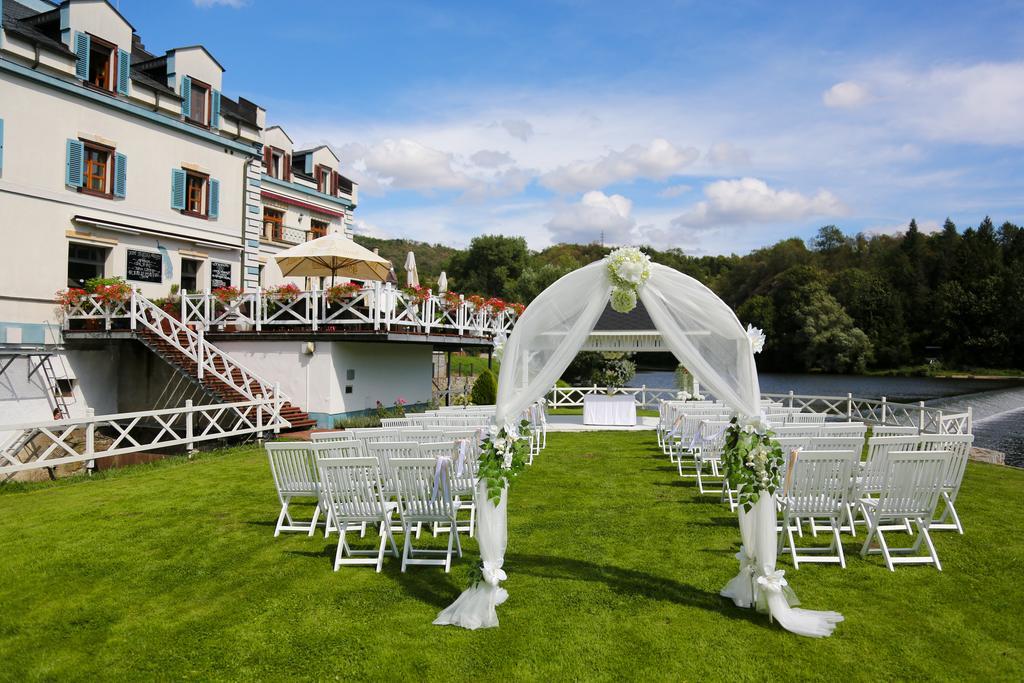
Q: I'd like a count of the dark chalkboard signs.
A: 2